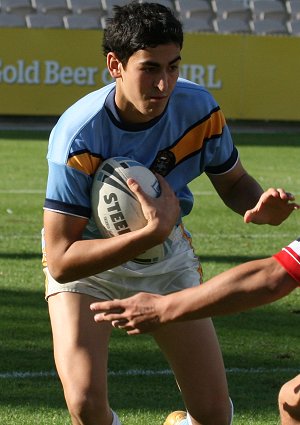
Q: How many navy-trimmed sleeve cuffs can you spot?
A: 2